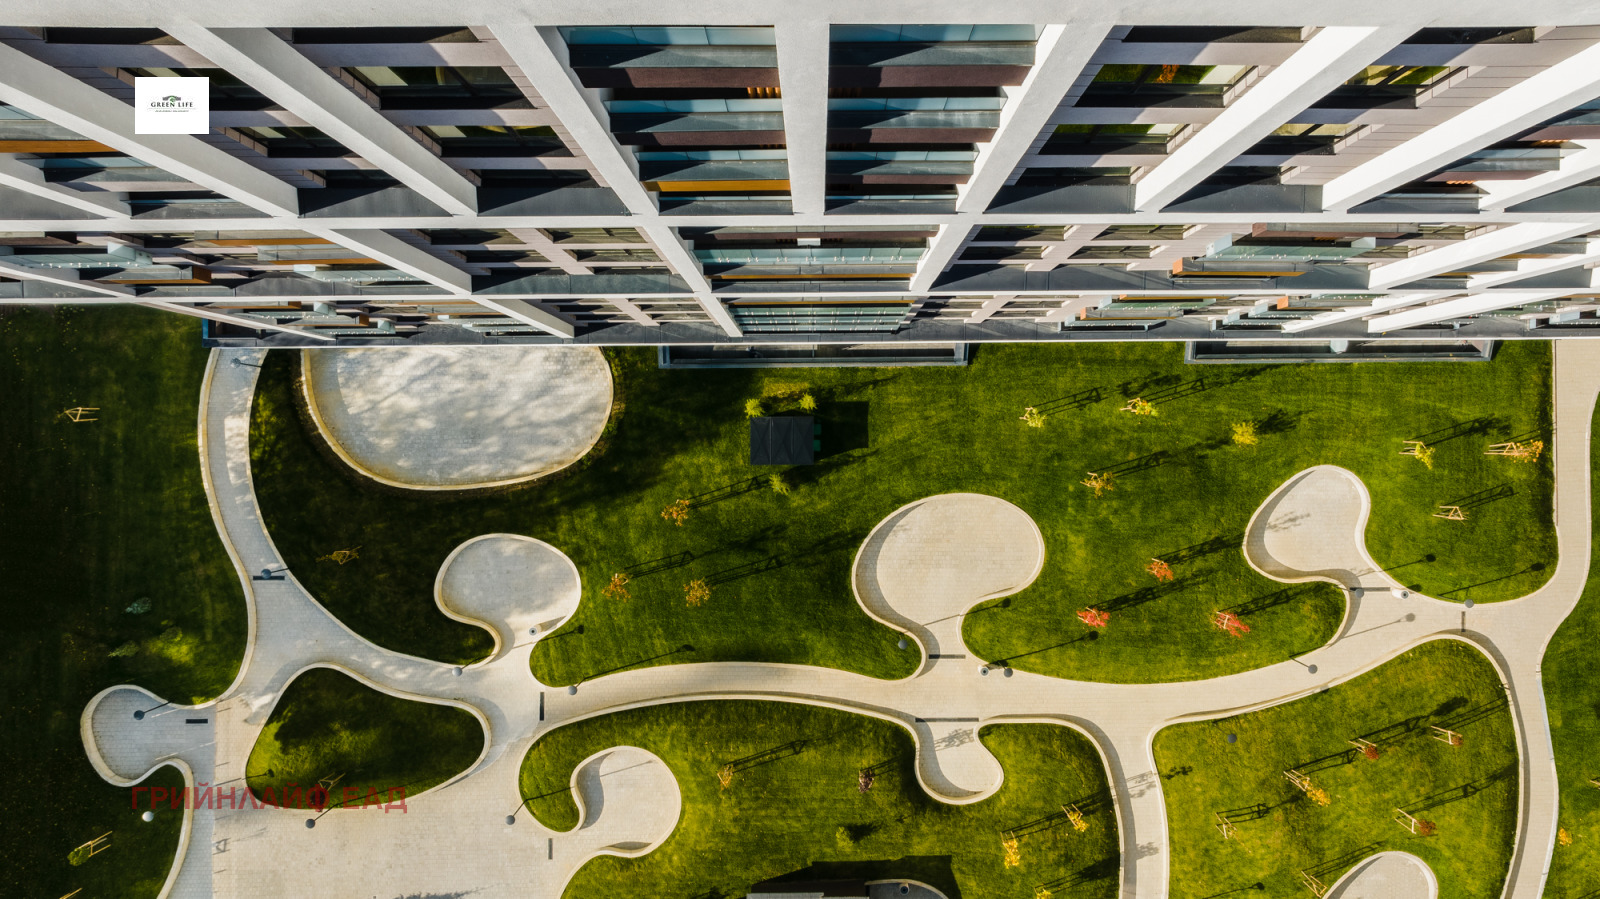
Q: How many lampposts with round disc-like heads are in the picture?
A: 14